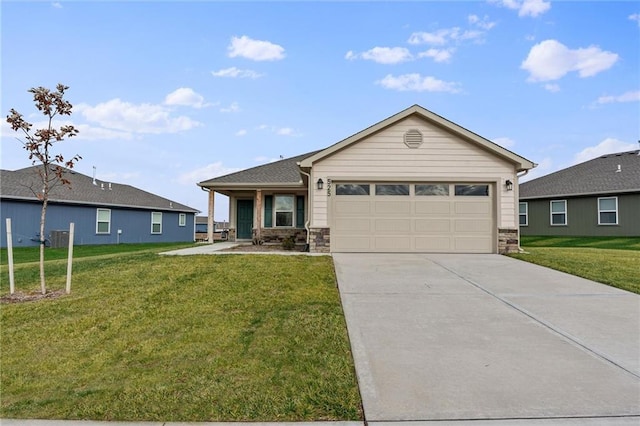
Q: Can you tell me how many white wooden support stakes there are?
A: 2